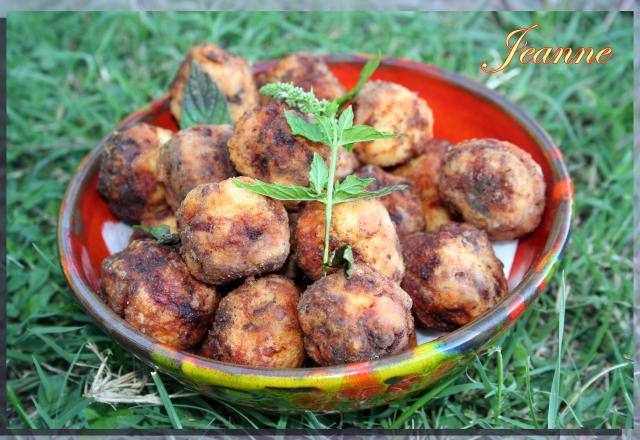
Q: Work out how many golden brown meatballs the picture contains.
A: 15